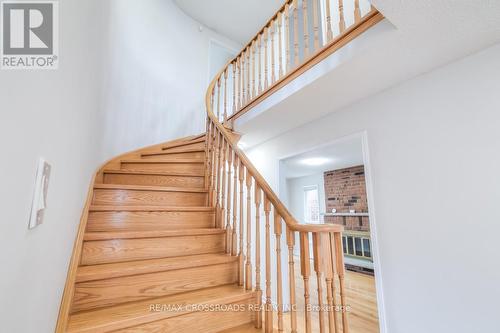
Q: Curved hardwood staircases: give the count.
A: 1